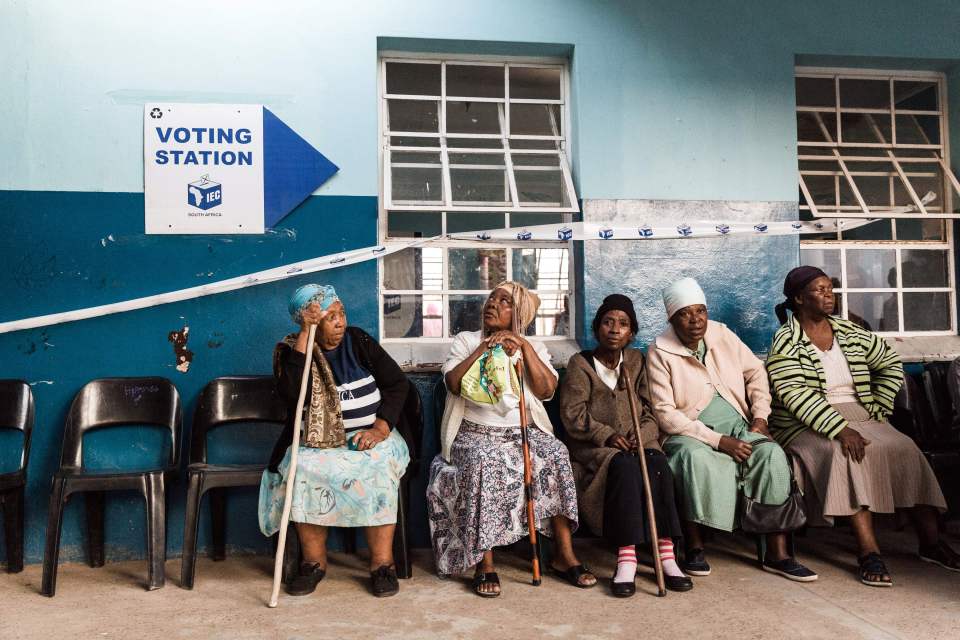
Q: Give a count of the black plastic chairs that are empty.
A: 3